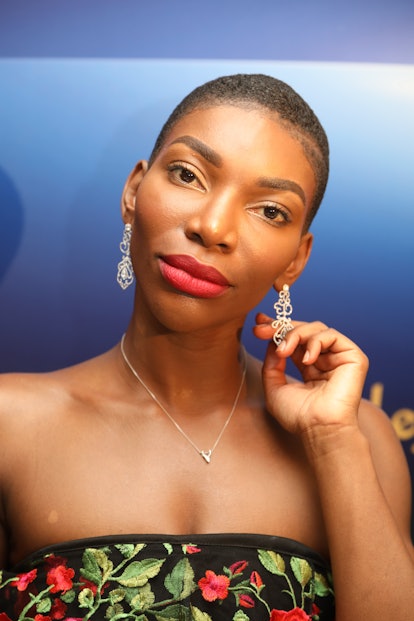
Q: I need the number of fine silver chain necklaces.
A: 1